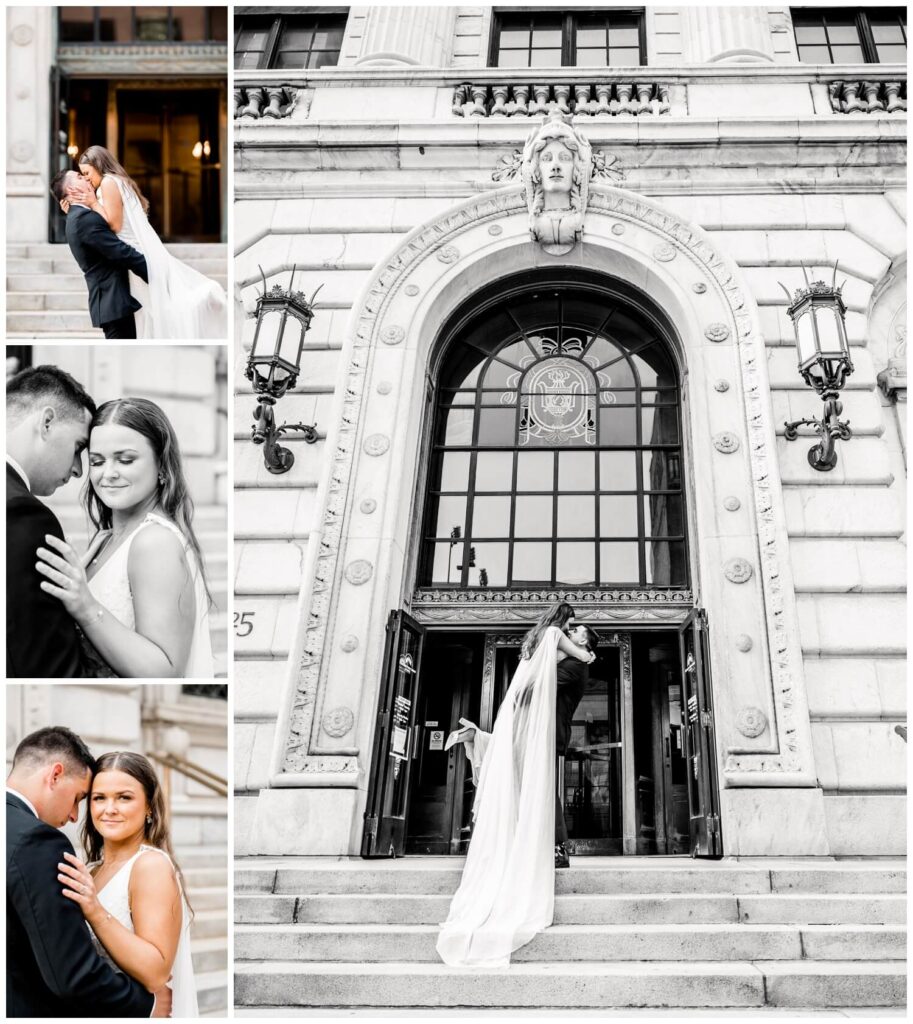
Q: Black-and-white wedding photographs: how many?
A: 2